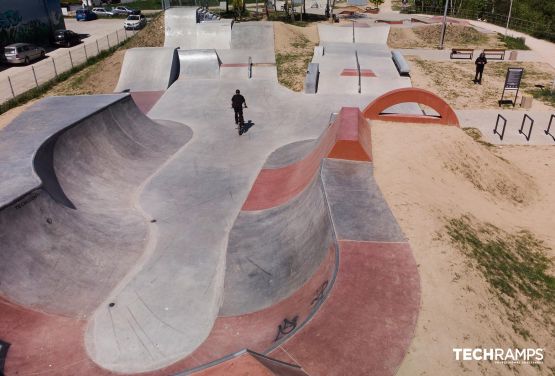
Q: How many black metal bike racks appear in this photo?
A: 3